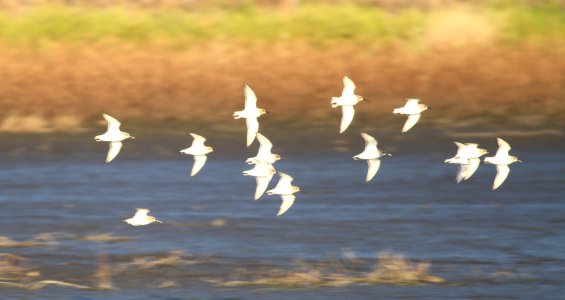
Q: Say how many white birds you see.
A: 13